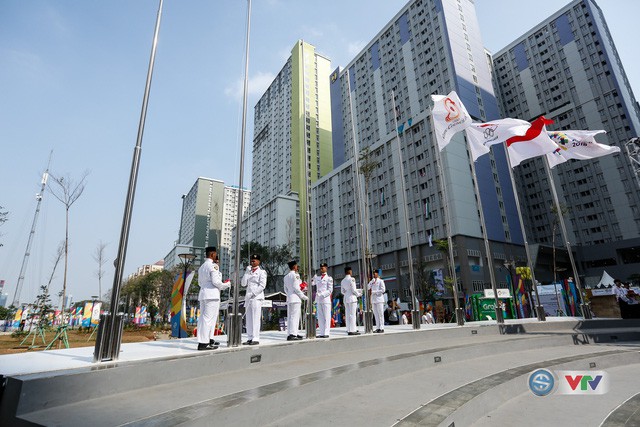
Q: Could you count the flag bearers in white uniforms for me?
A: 6